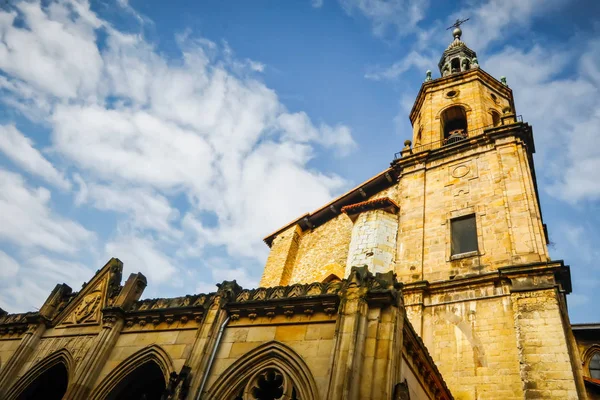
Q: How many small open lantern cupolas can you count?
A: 1